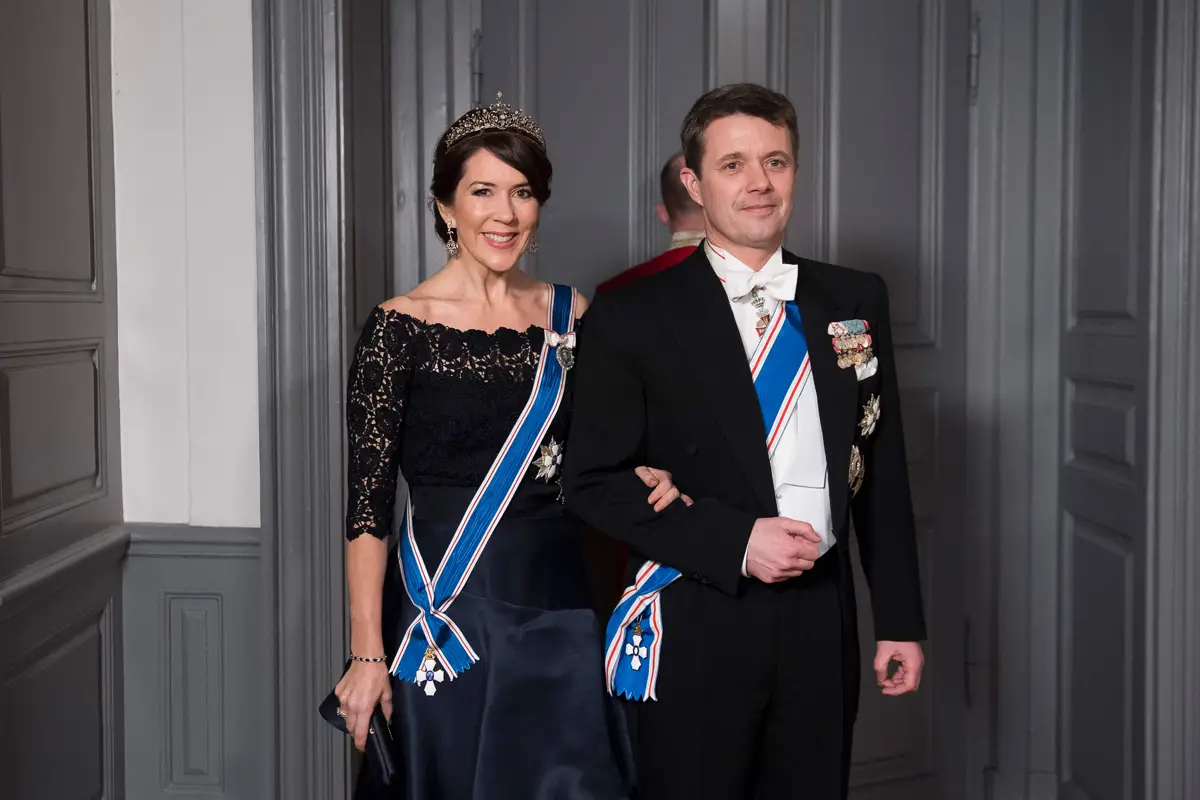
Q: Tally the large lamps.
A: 0